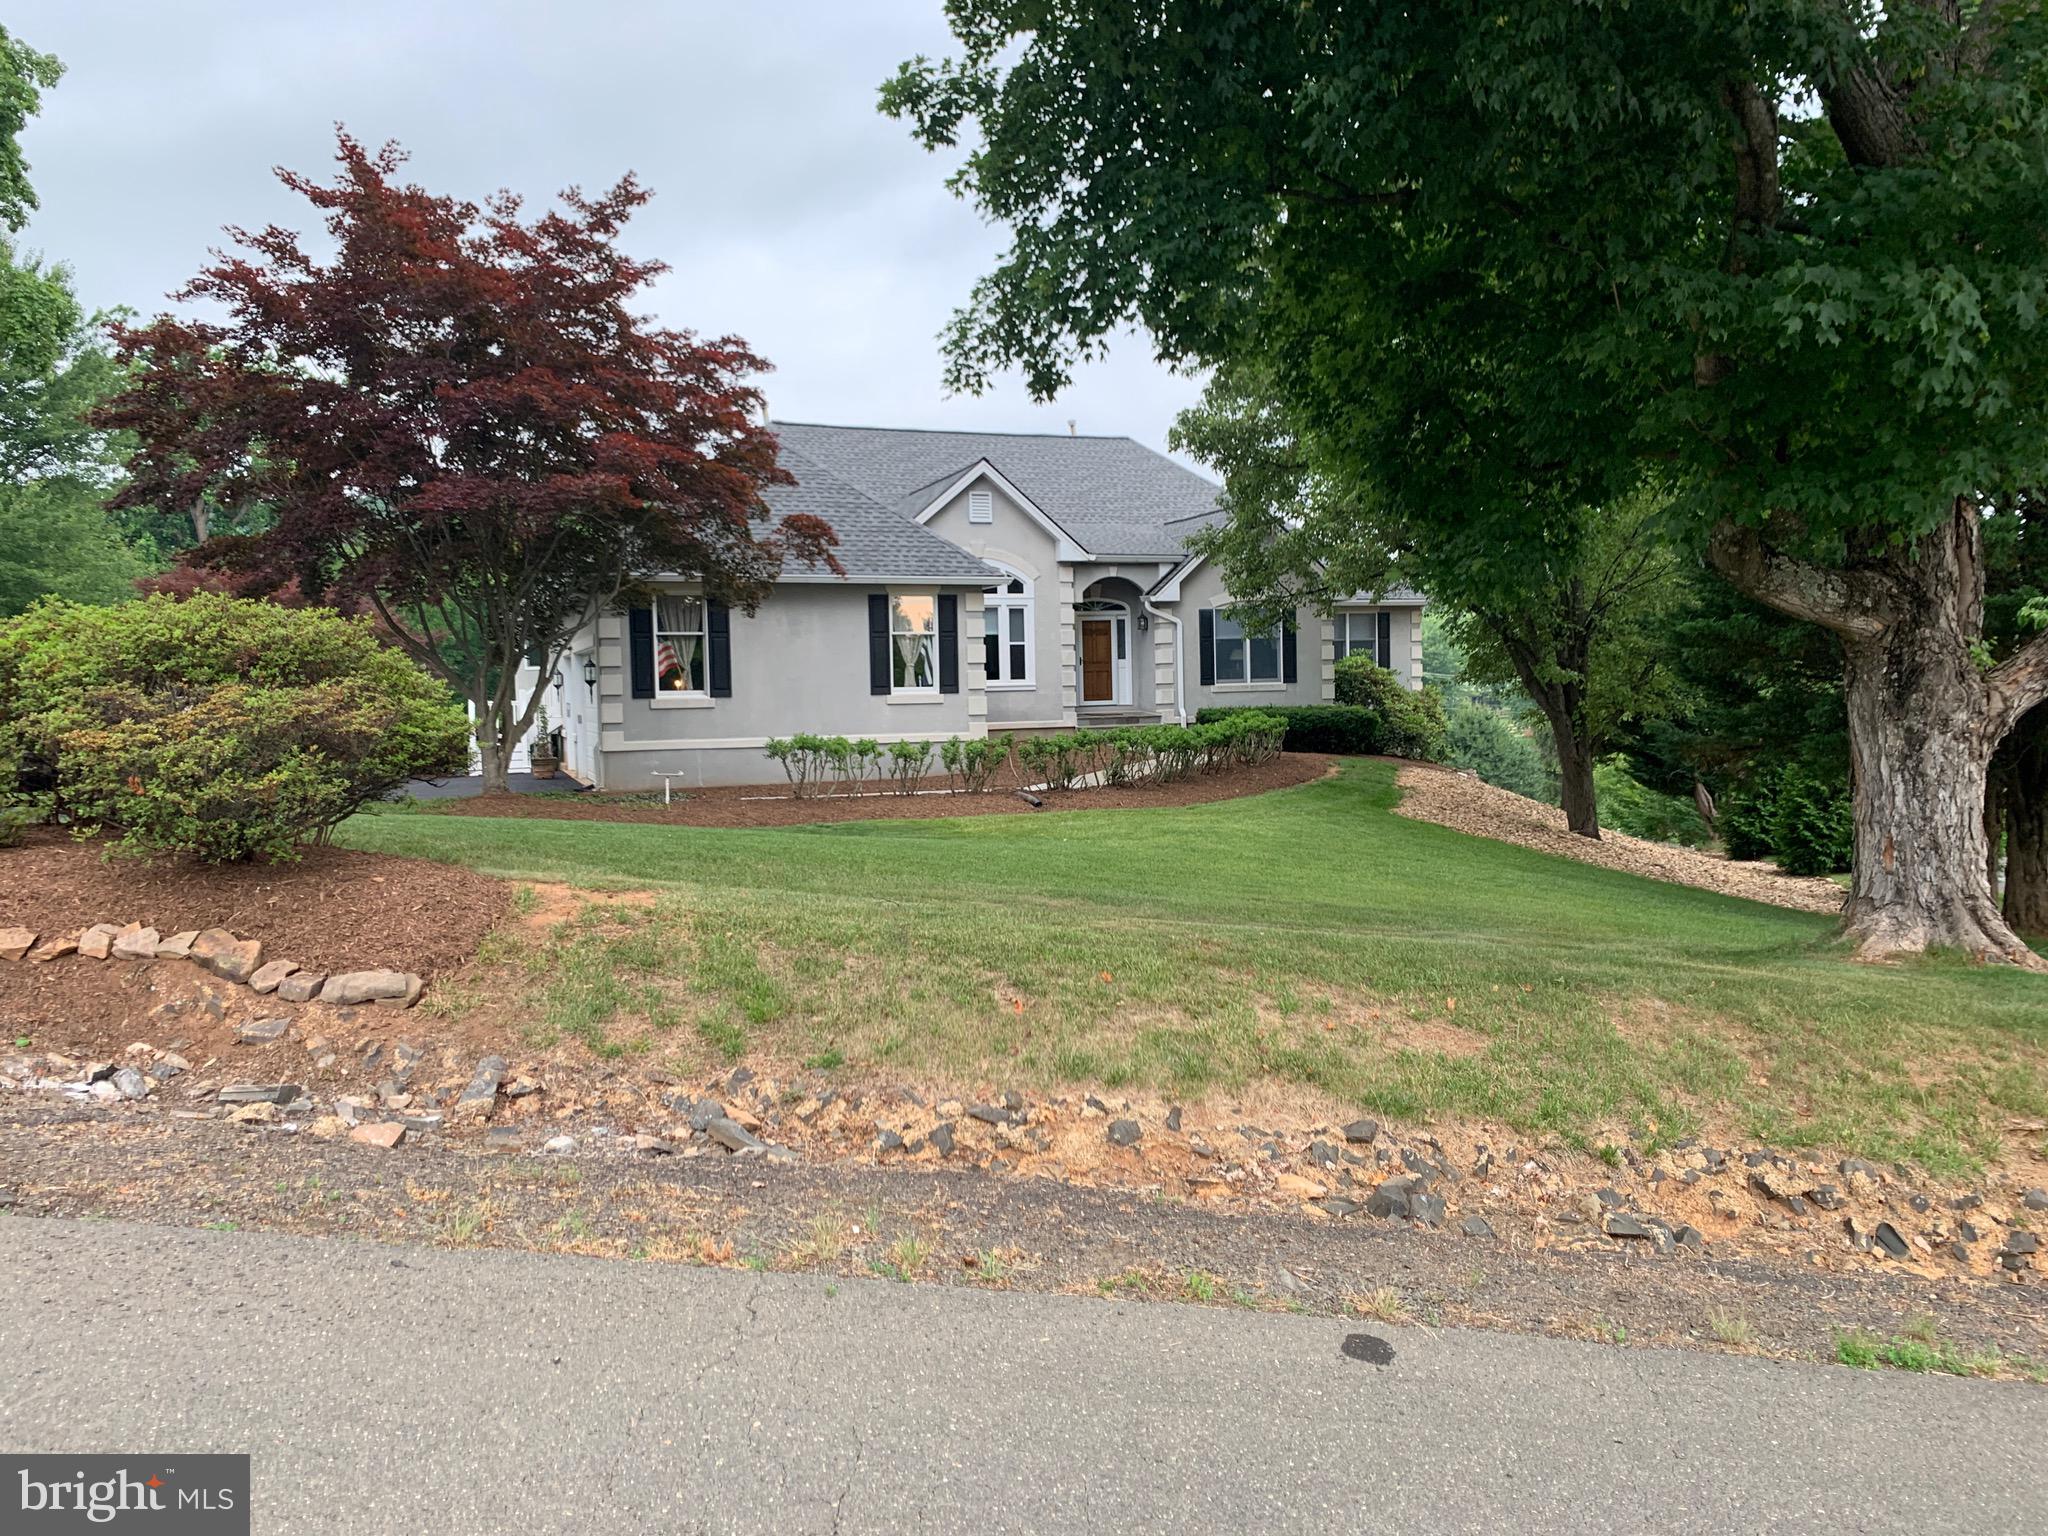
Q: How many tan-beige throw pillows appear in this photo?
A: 0